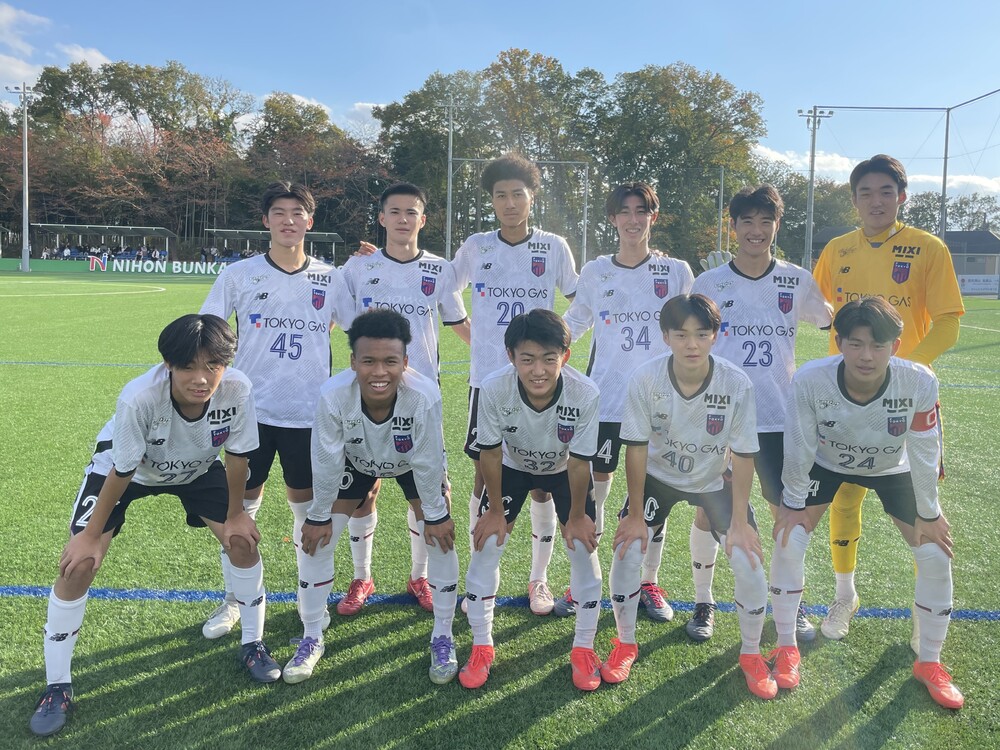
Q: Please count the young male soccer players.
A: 11